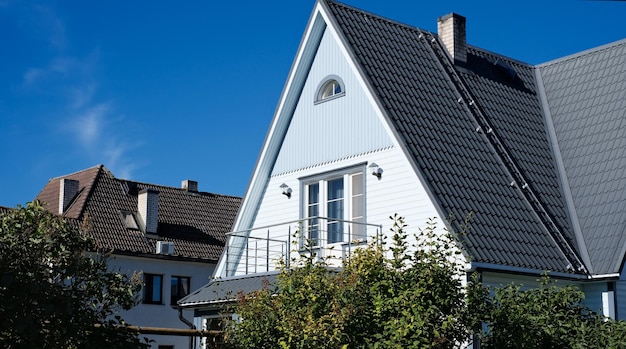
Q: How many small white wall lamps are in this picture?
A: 2